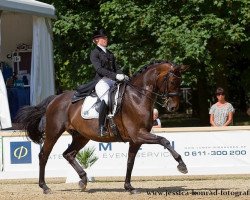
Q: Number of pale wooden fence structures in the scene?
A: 1